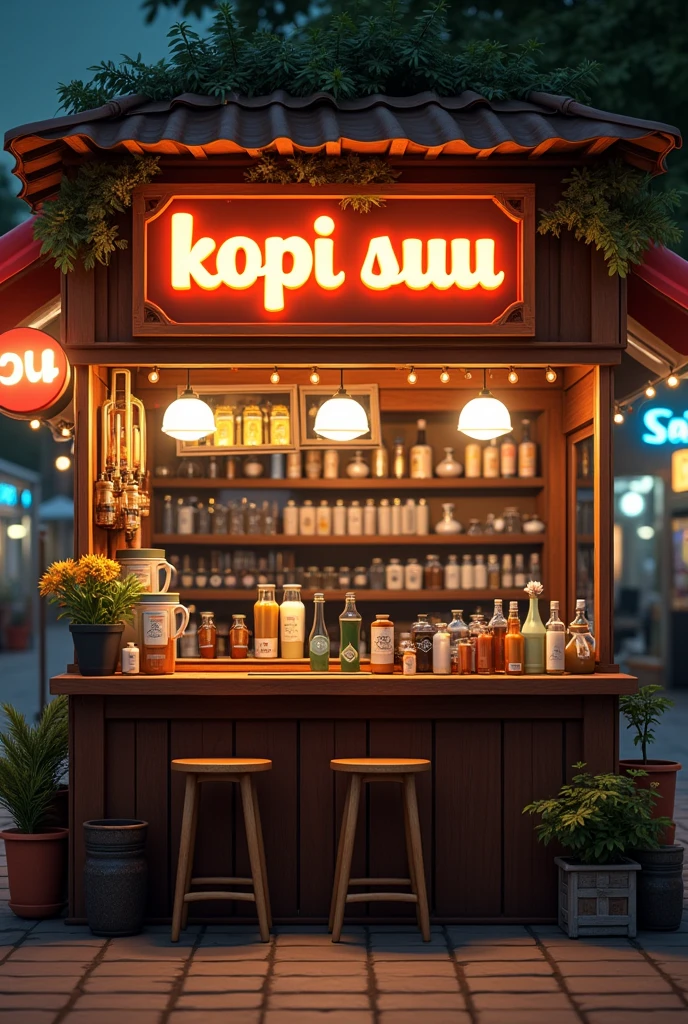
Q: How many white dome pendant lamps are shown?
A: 3